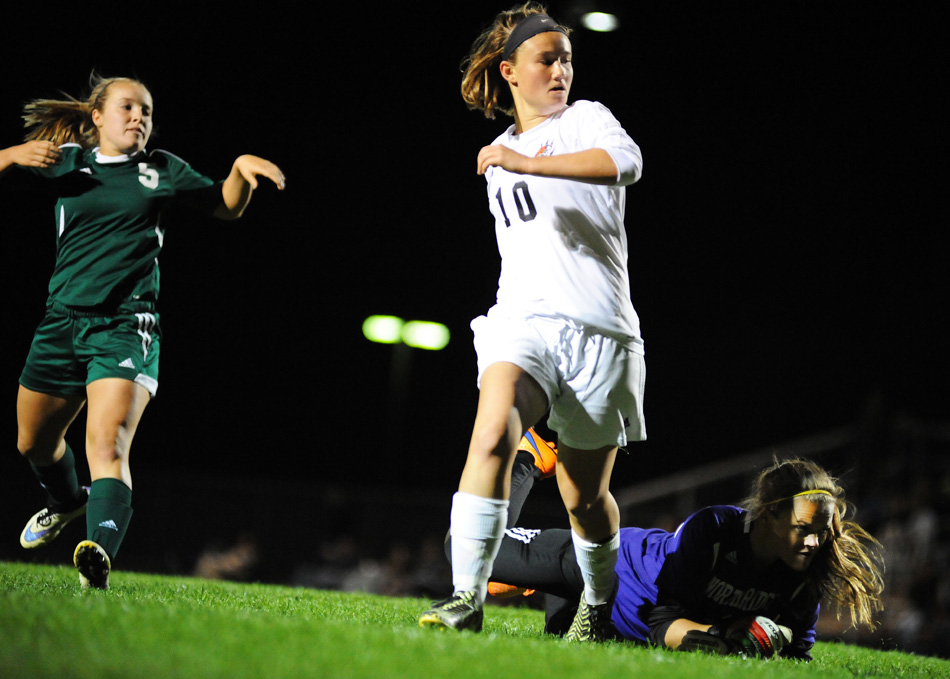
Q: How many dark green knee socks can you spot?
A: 2